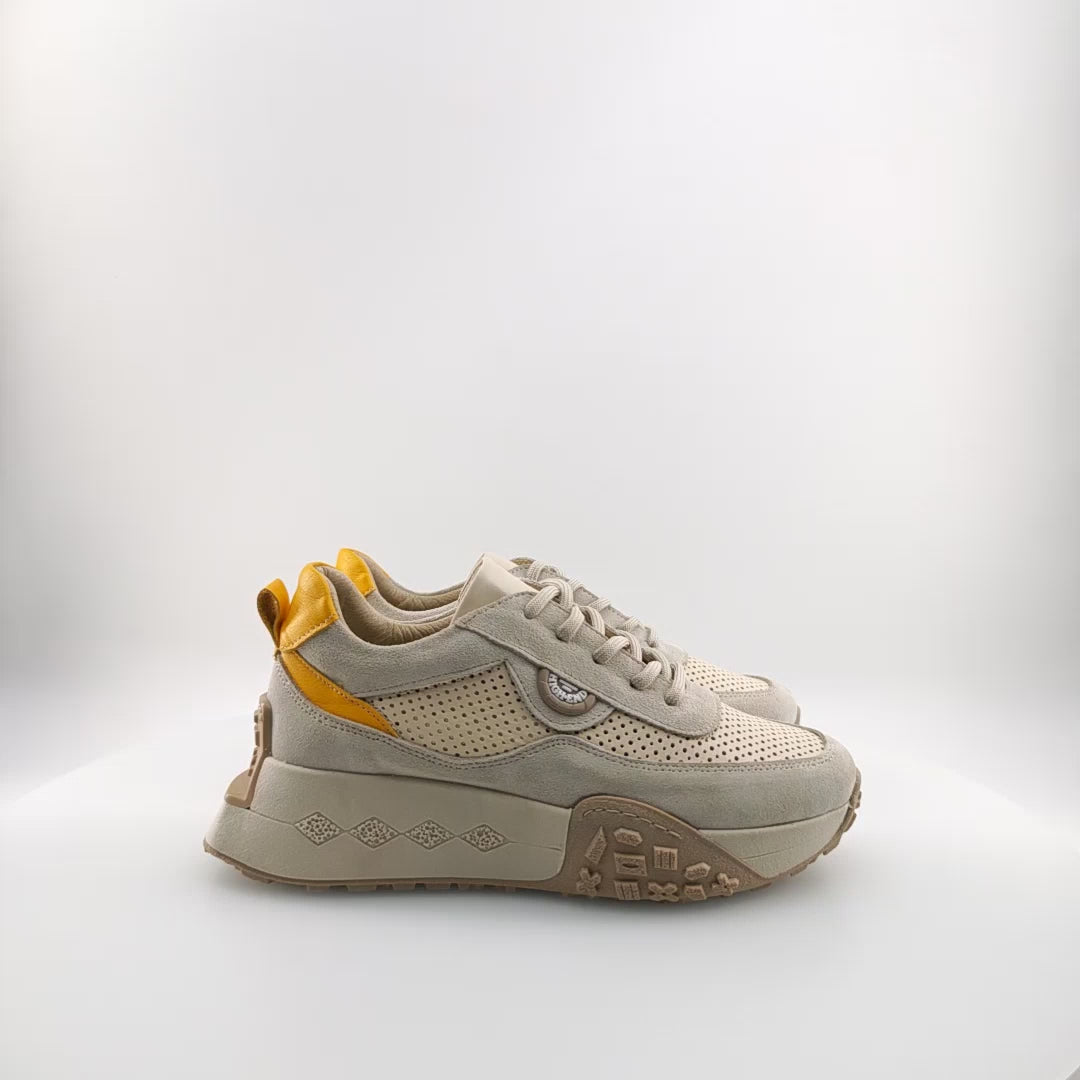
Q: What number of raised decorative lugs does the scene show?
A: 10